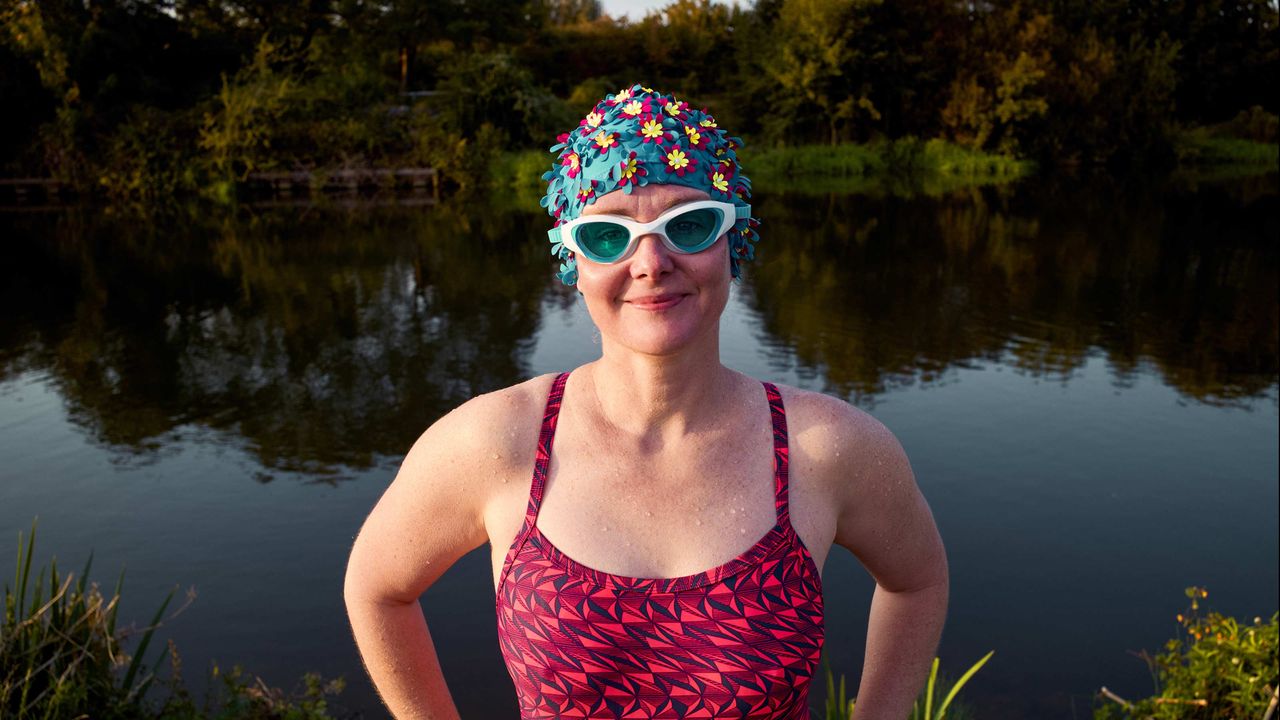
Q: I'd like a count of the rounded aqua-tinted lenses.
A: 2